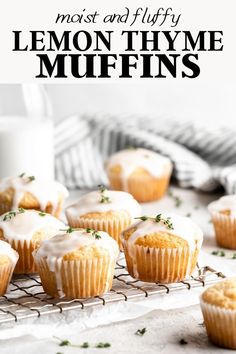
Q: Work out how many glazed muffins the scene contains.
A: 8